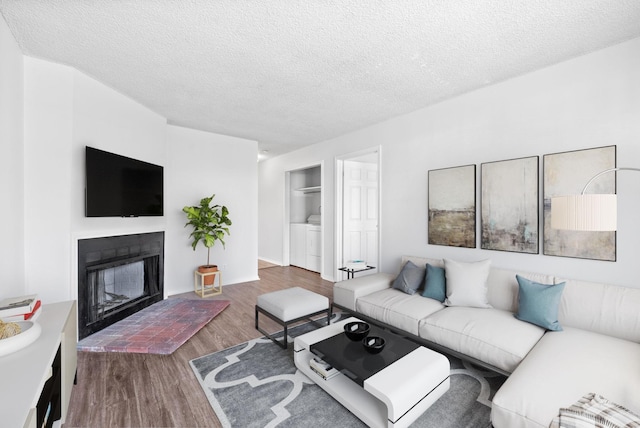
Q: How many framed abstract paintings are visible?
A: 3